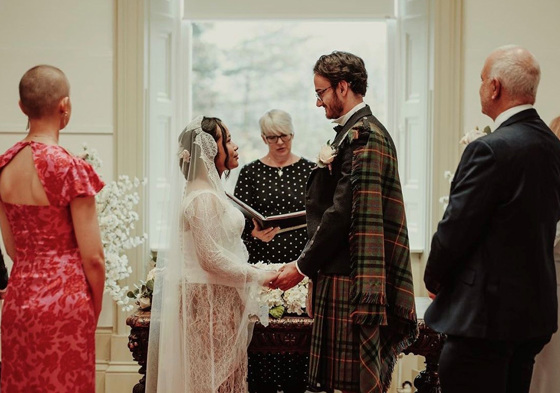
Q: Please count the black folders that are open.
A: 1